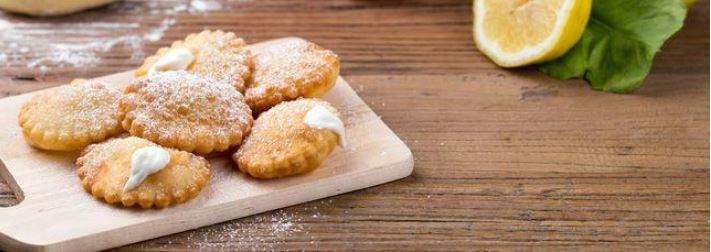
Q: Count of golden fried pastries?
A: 6